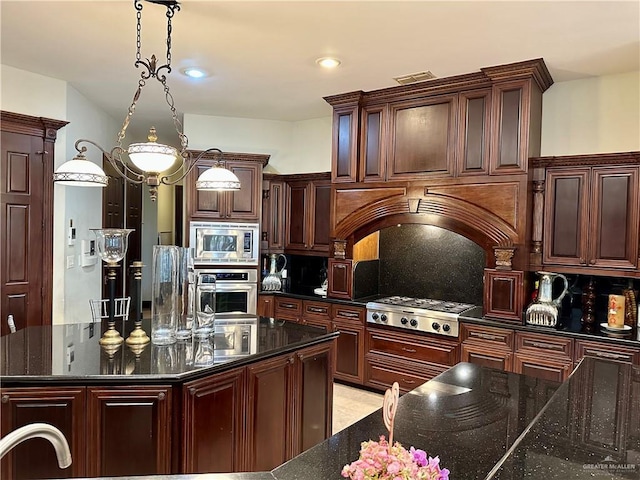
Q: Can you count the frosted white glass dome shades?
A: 3